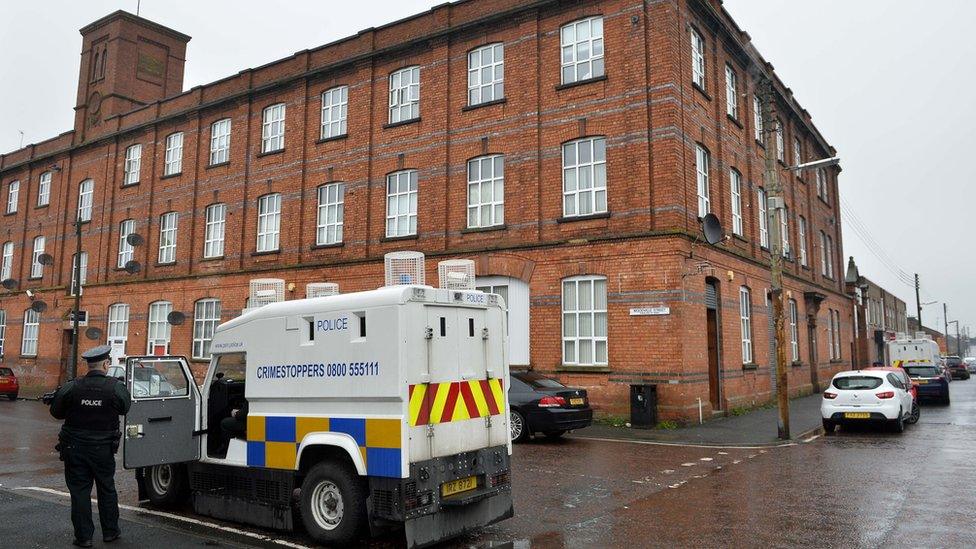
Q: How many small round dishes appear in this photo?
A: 8